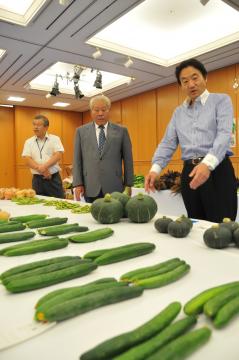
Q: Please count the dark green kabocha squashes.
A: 9